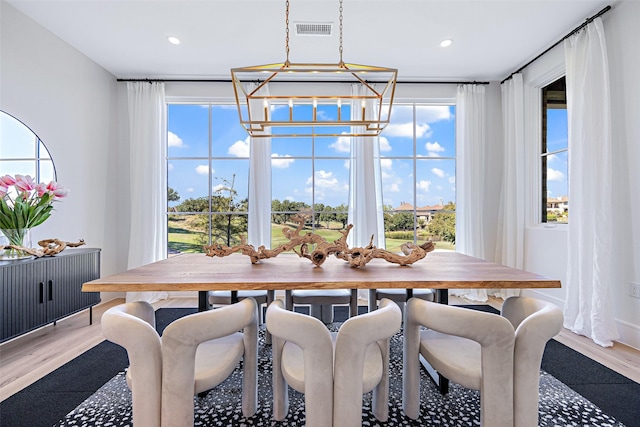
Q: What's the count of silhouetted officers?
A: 0